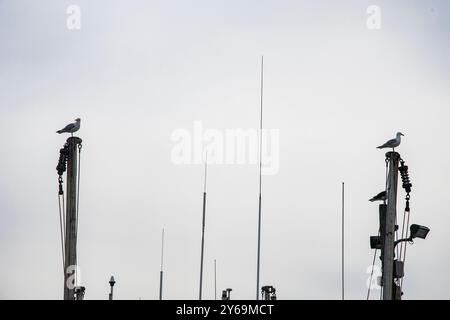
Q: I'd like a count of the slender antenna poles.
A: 5